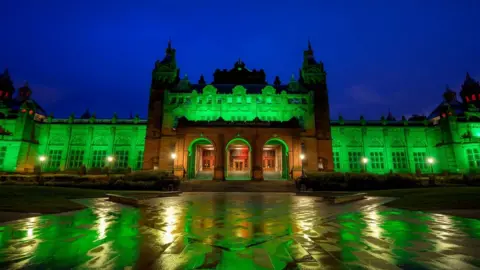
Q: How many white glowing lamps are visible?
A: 6